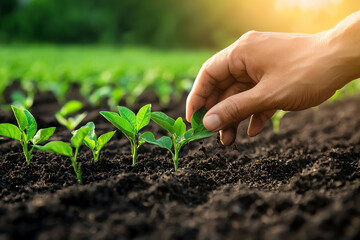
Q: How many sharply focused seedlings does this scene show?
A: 5